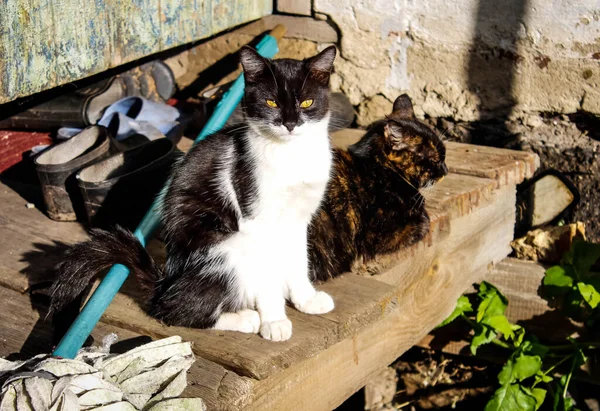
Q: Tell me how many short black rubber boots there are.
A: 2